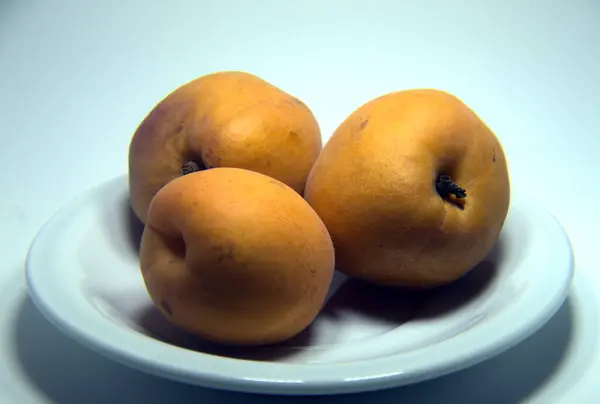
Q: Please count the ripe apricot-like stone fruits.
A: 3